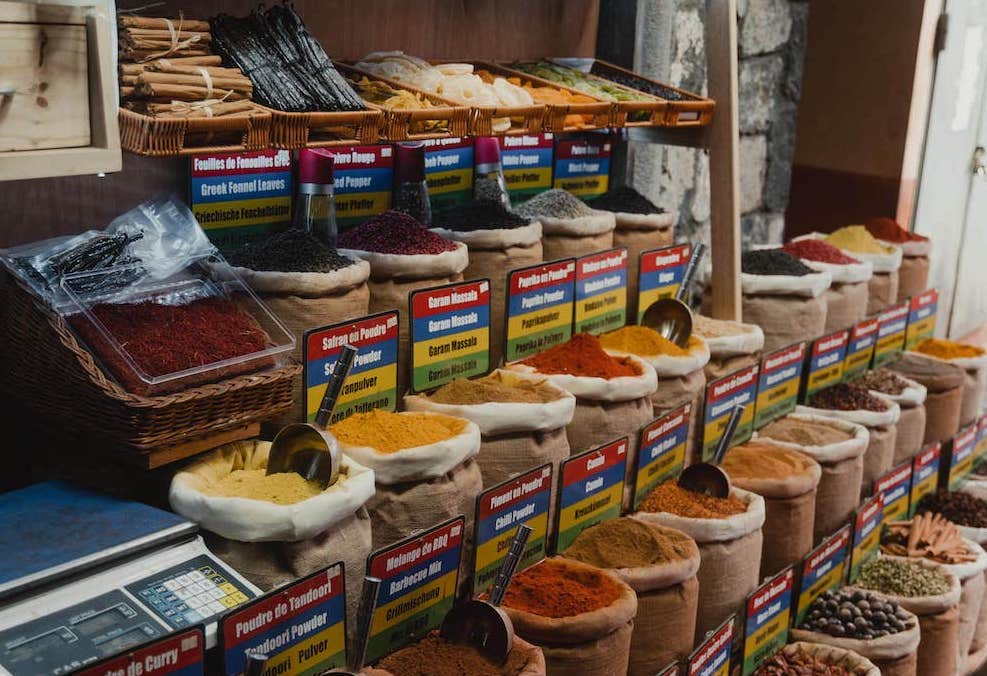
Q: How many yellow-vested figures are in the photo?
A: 0